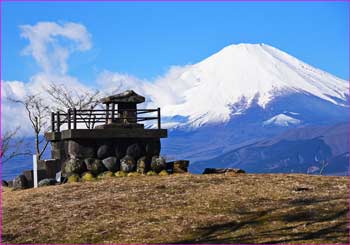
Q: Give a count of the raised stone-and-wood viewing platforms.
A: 1